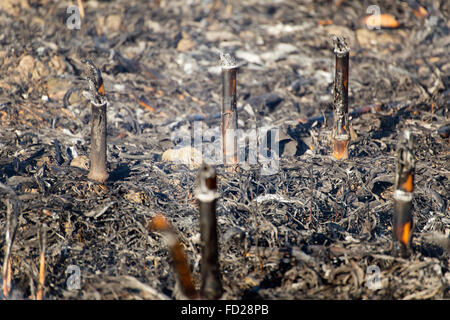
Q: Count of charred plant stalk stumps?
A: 6